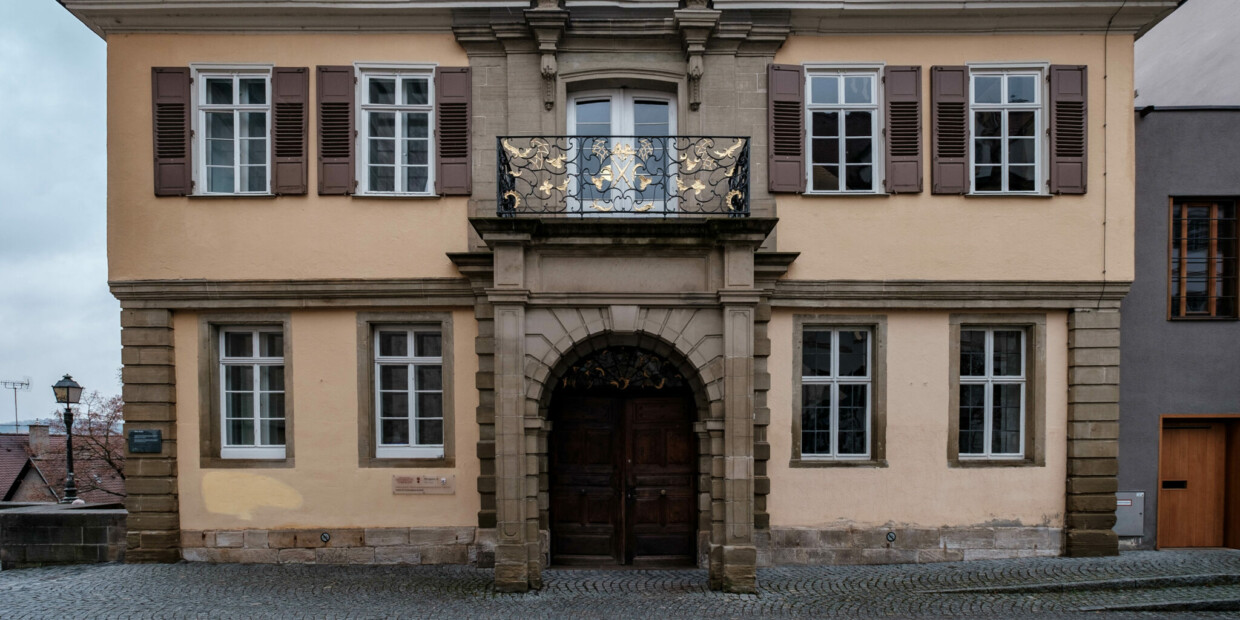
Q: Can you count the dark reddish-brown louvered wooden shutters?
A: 8